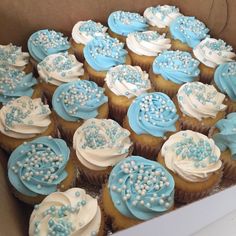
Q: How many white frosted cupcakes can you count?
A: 12